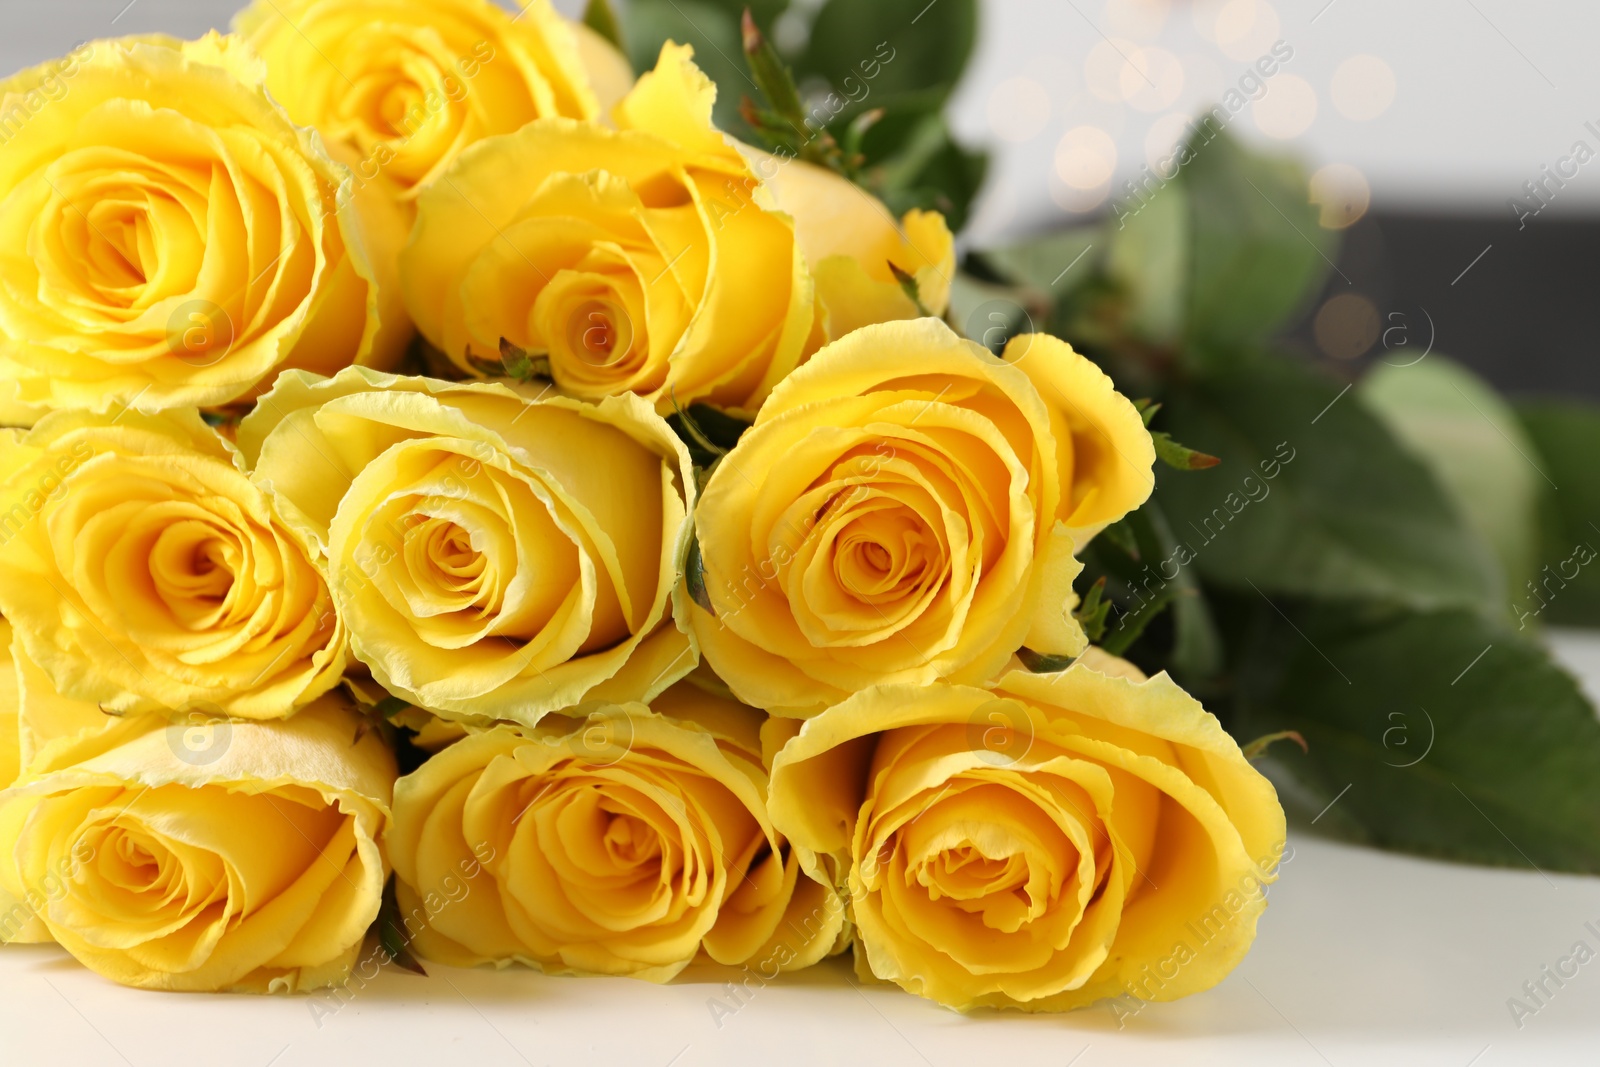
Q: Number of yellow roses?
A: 9